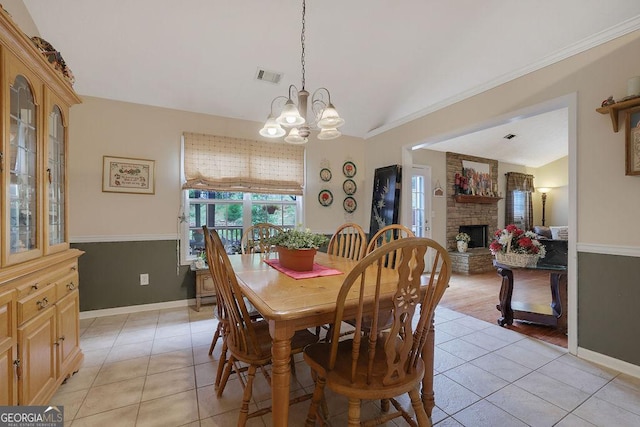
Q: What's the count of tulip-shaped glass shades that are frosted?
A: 5